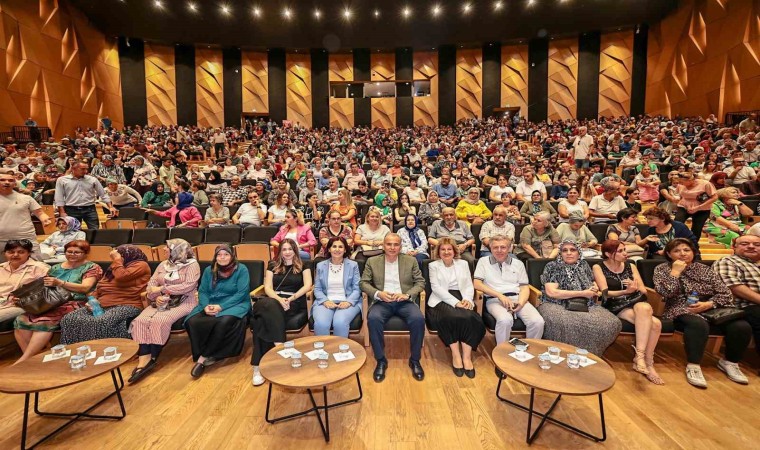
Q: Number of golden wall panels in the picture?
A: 11